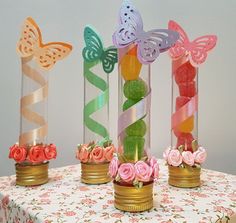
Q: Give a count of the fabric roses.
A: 14